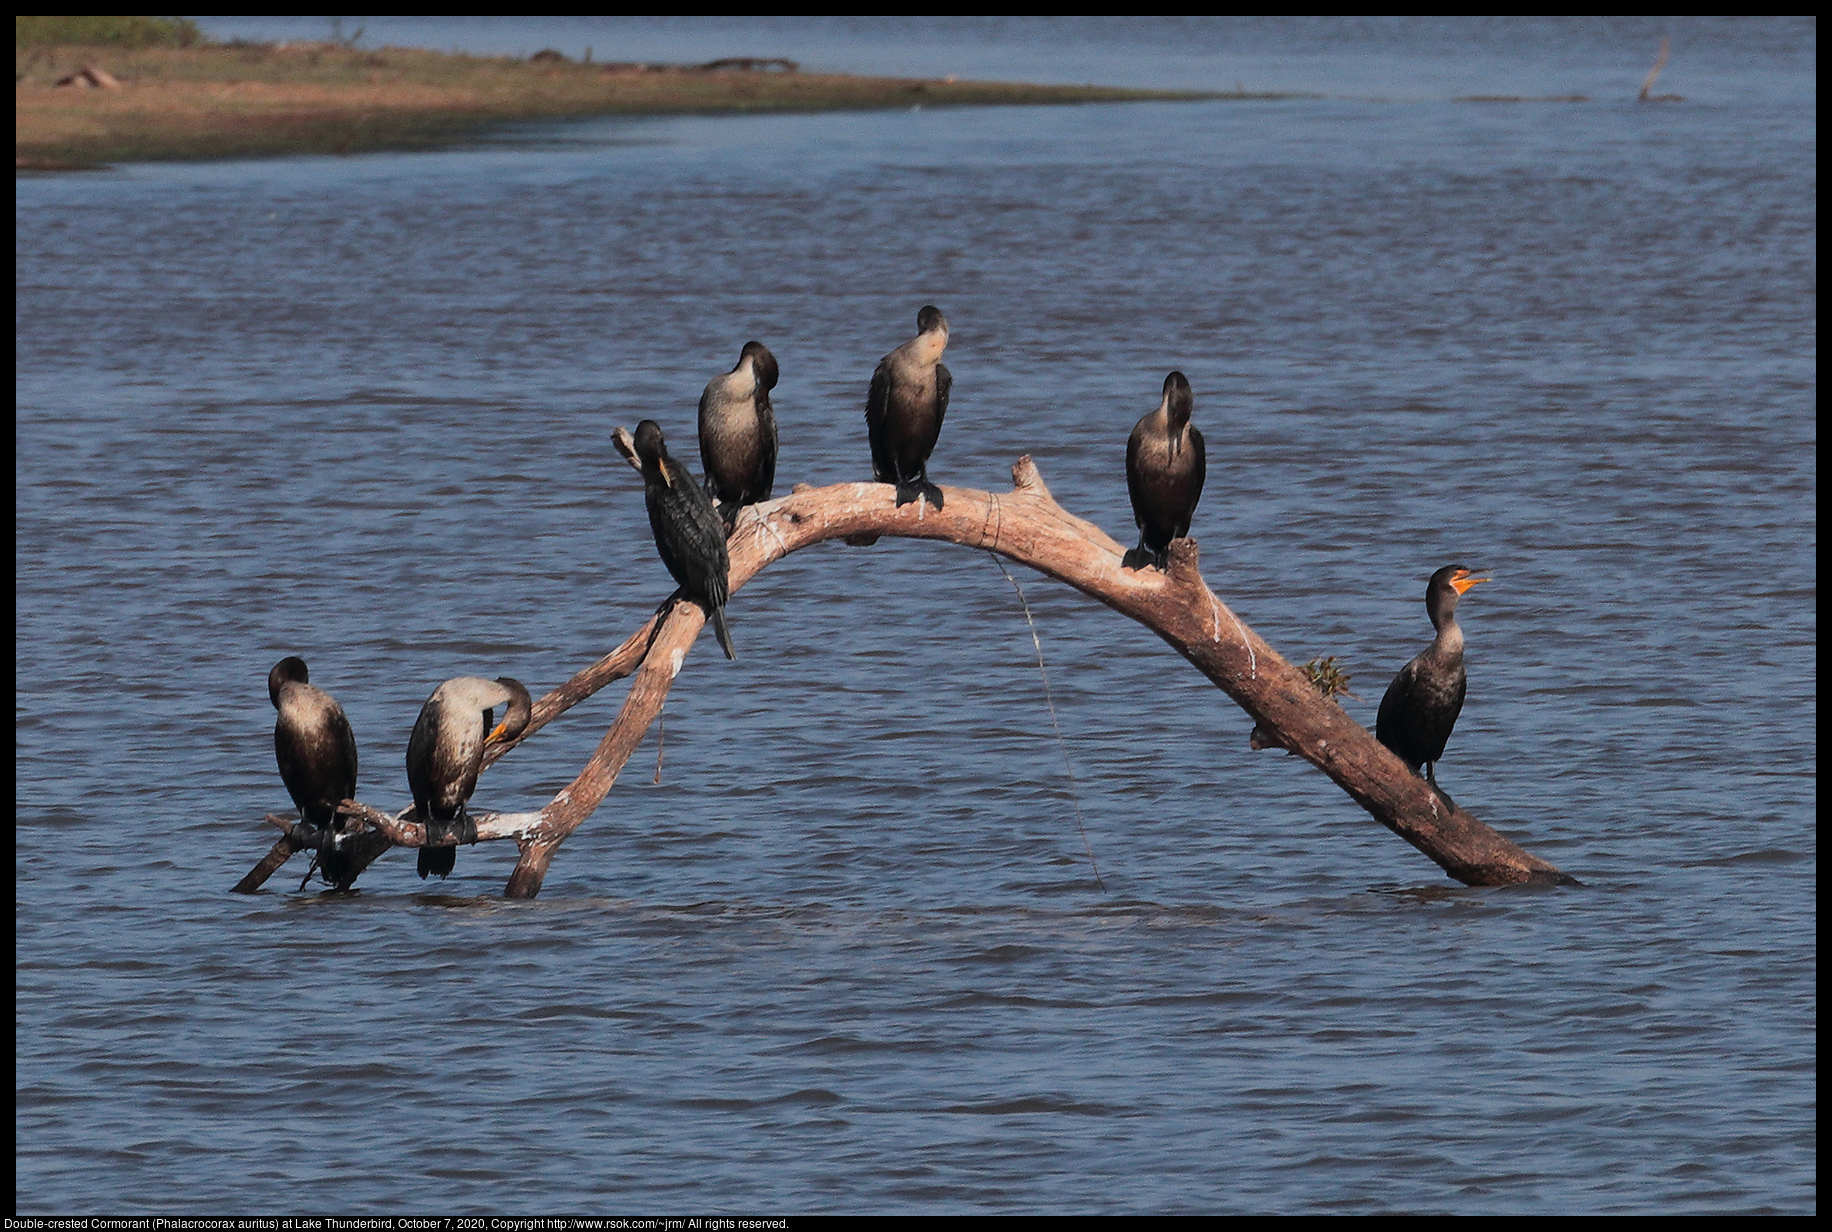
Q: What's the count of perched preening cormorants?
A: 6